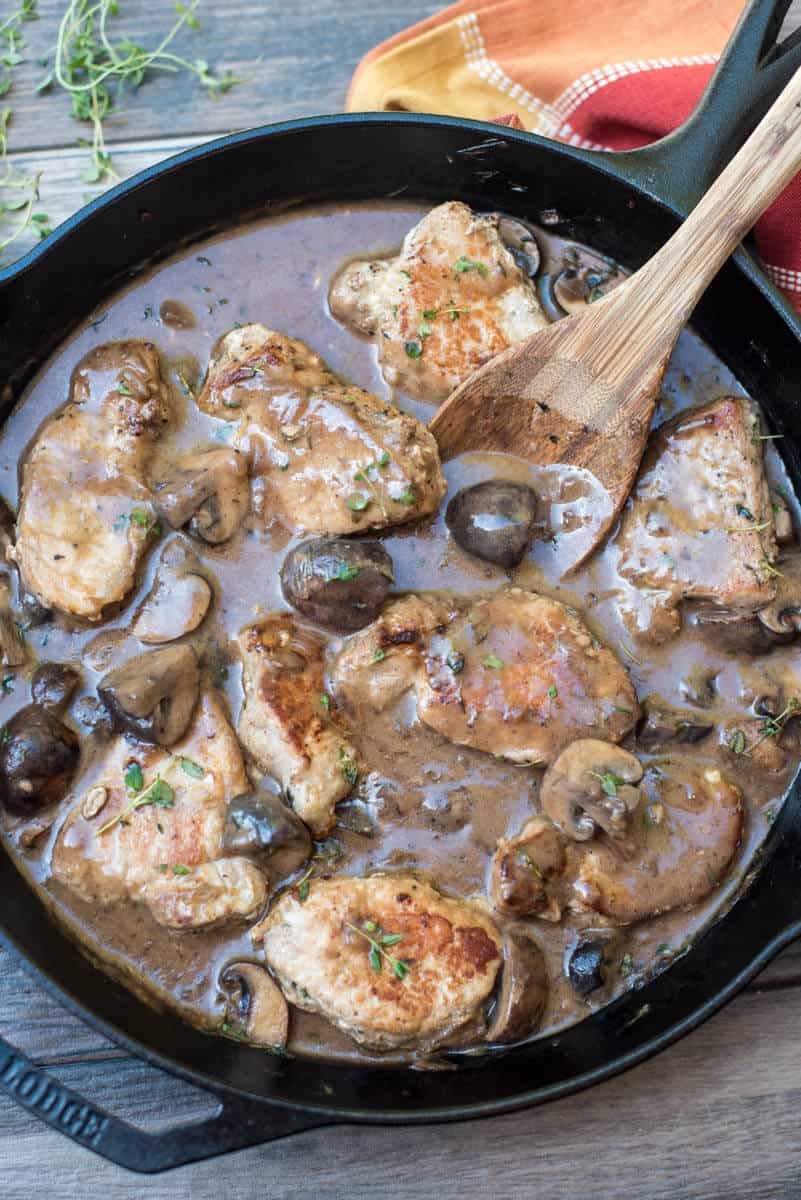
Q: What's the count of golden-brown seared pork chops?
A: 9